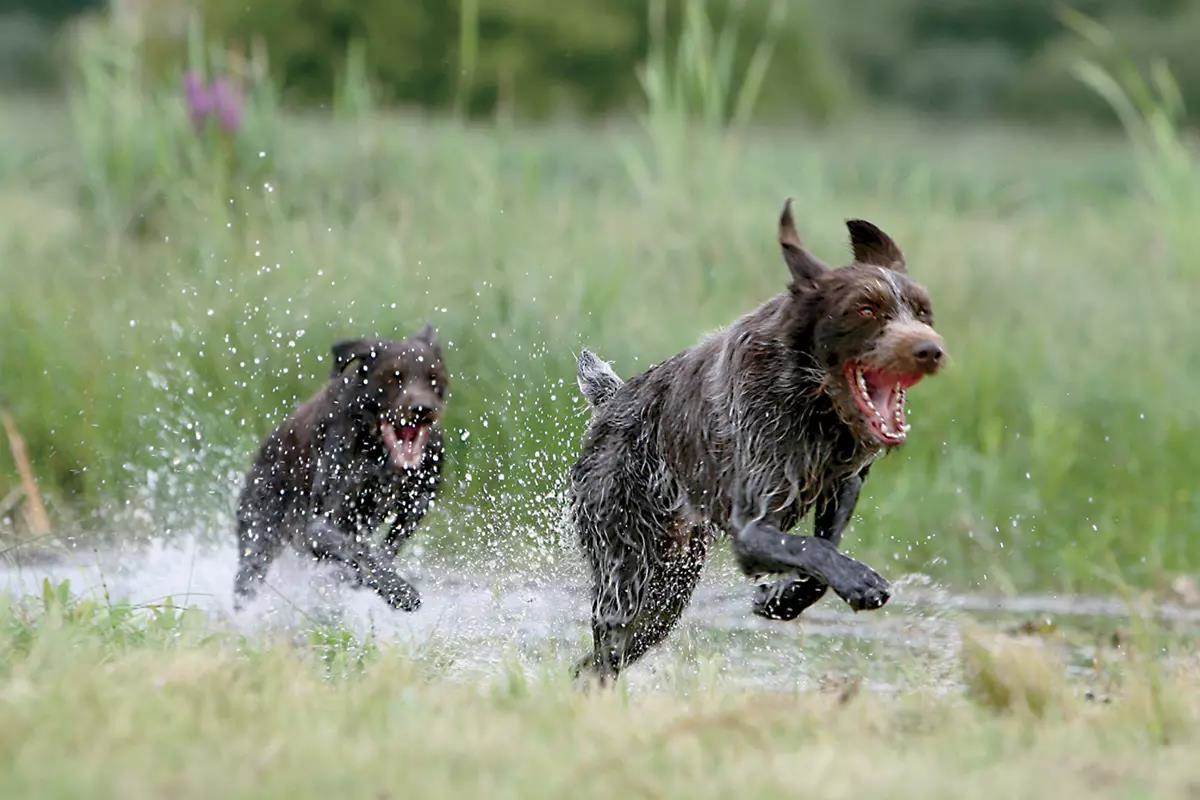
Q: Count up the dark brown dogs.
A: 2